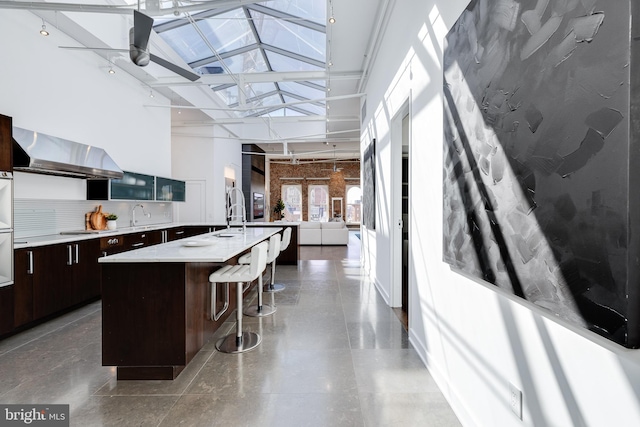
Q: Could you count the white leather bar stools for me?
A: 3